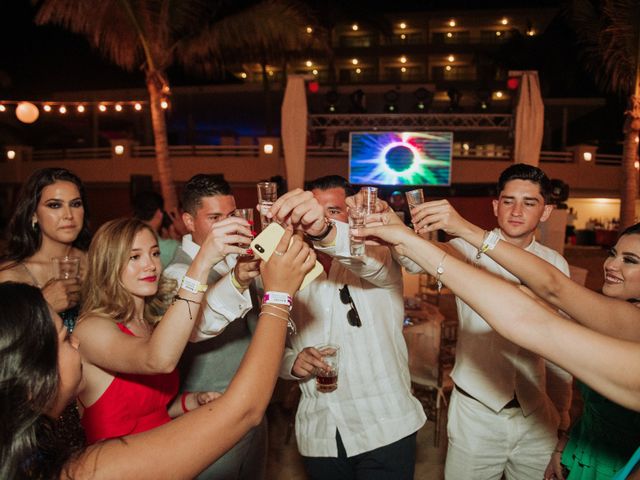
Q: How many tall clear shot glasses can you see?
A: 5